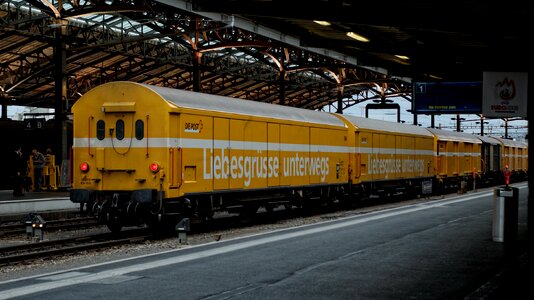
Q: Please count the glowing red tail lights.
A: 2